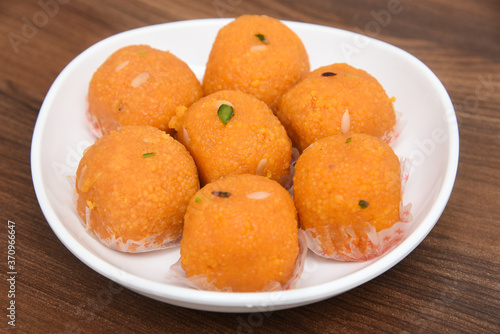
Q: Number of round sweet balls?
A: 7